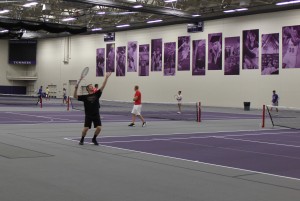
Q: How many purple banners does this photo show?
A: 14